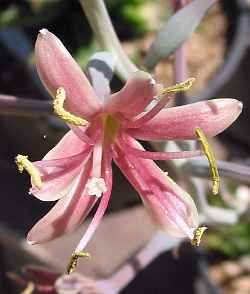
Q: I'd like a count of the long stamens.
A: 6